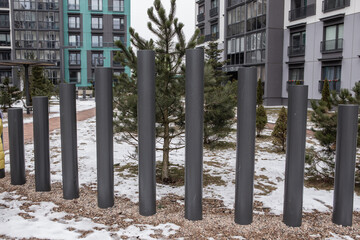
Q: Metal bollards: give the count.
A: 9